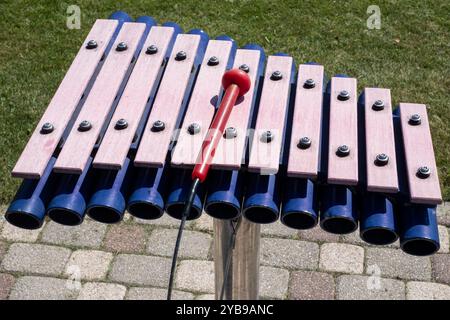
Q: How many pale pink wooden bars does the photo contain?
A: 11